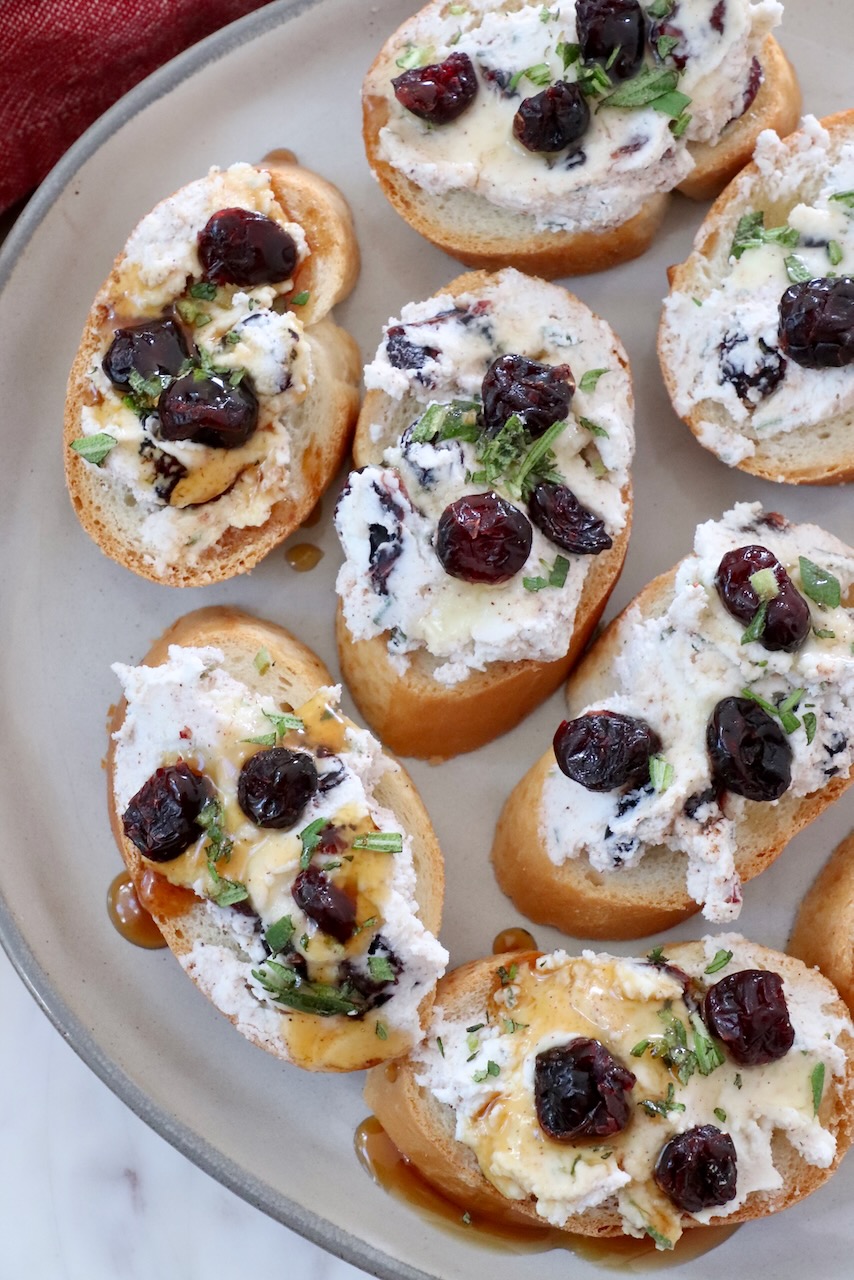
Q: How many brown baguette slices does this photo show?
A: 8